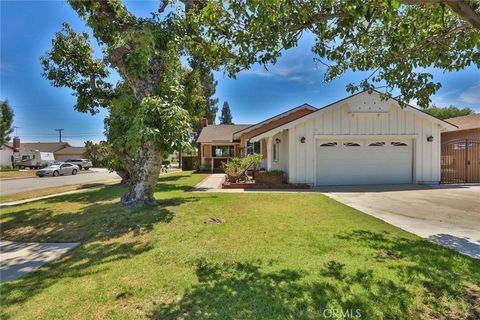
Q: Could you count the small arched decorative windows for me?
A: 4